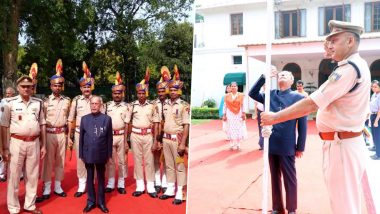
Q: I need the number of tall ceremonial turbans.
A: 7